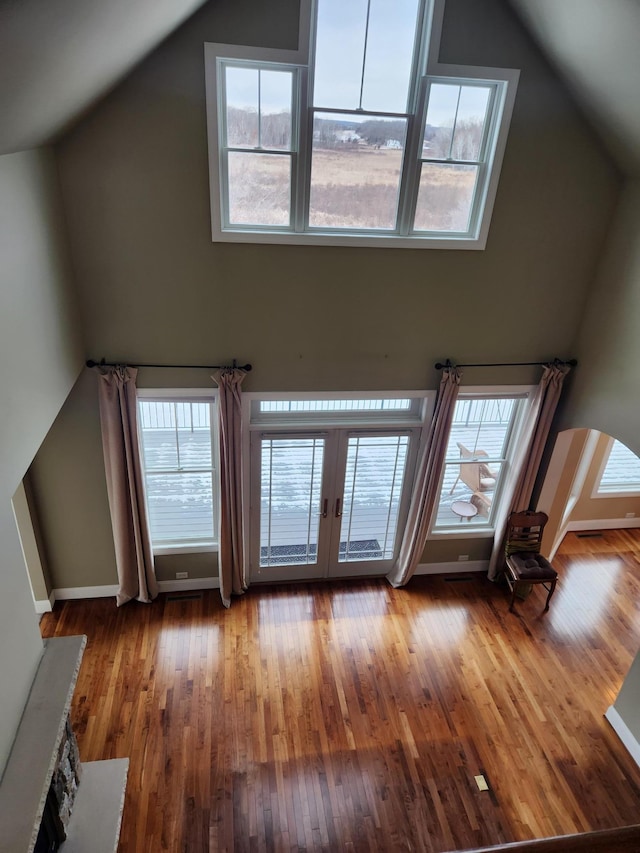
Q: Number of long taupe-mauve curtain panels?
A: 4